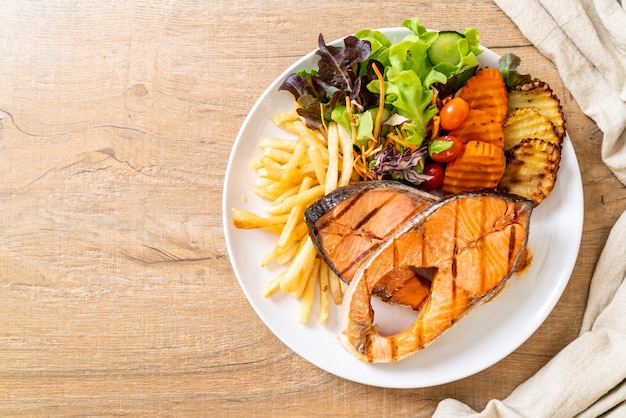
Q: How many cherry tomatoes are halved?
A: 0